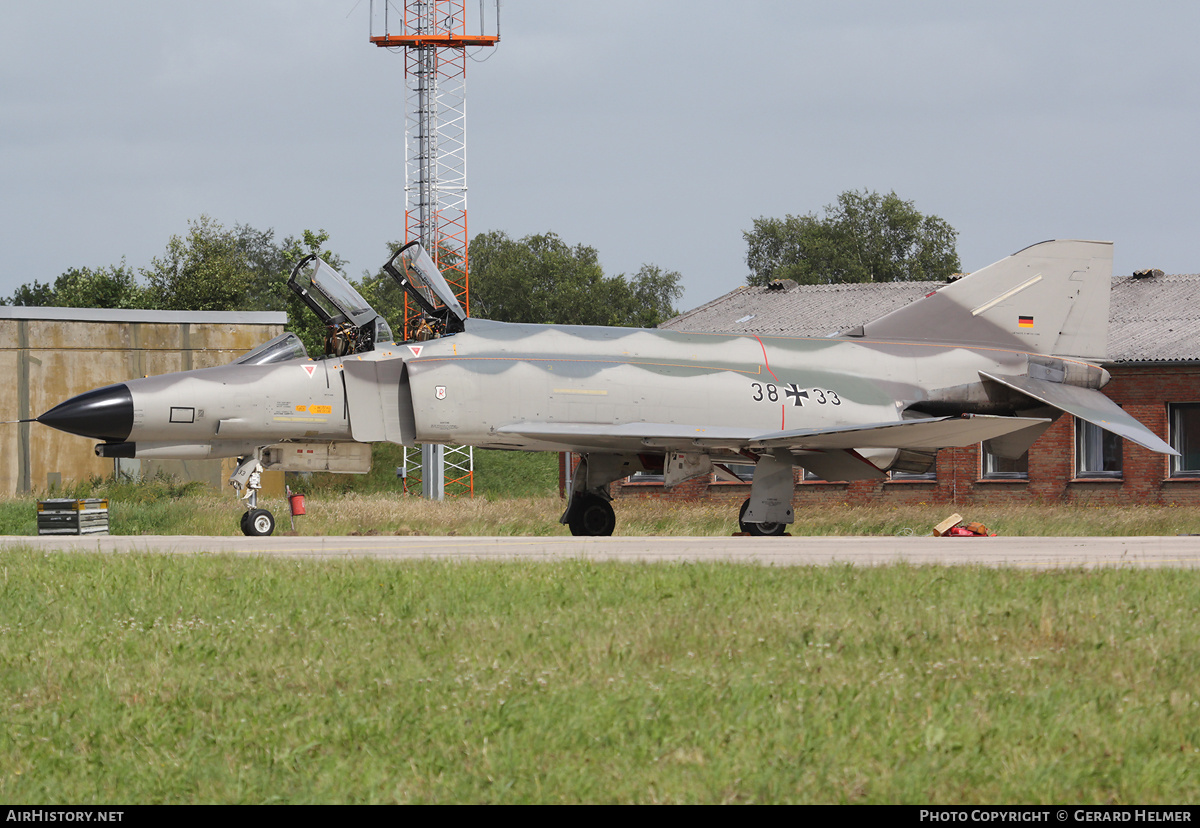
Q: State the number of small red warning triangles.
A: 2